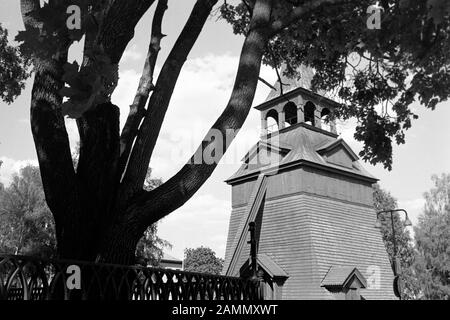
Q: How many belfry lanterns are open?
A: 4